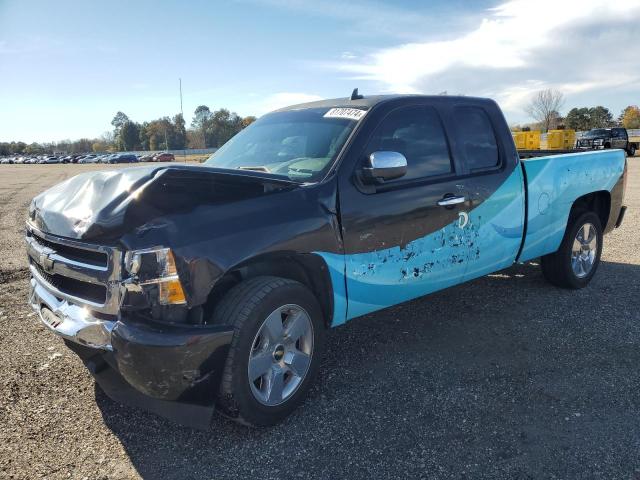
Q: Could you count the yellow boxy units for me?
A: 2